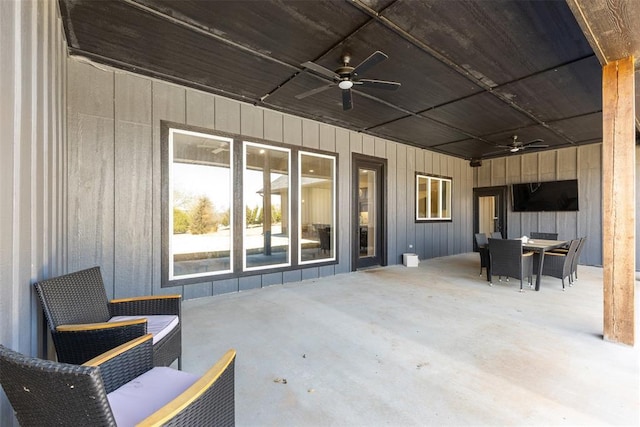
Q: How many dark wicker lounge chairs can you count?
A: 2